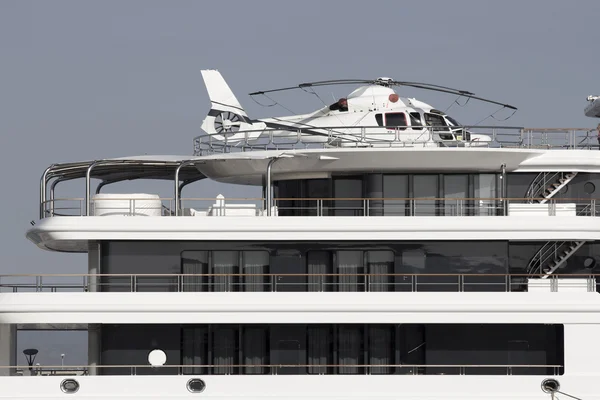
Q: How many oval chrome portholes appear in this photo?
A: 3